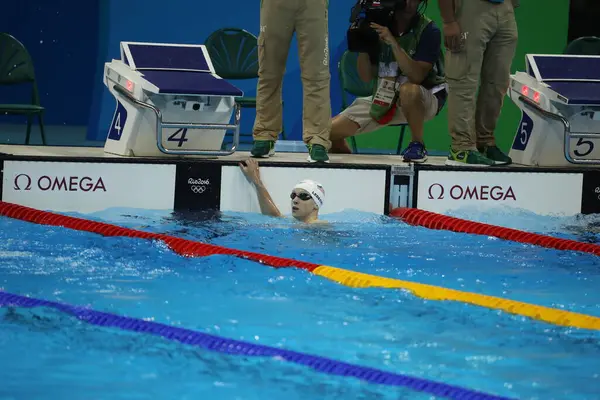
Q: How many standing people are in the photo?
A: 2